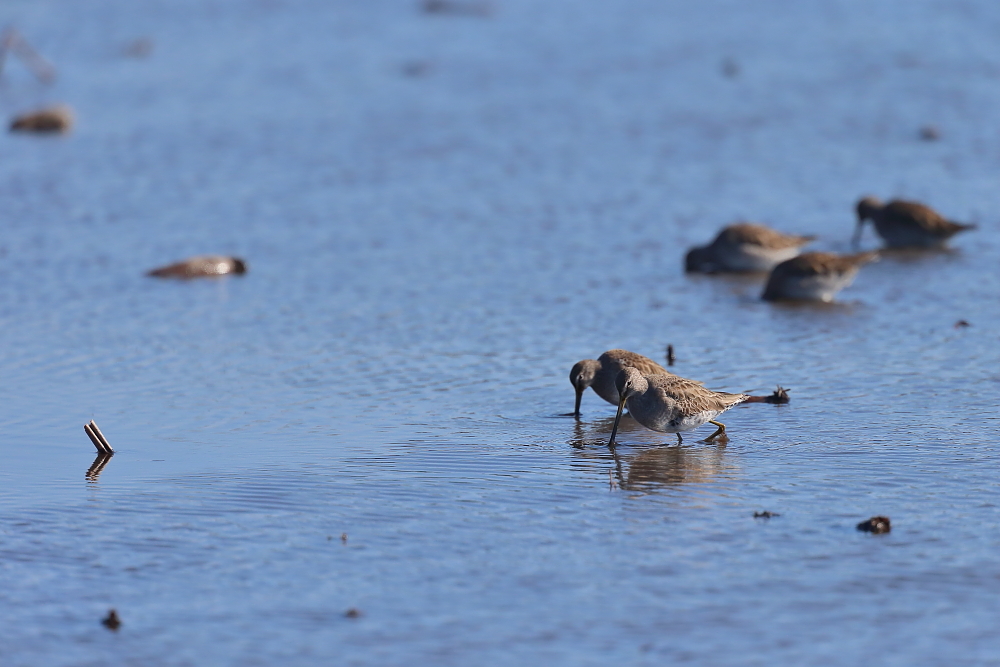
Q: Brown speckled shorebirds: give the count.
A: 5